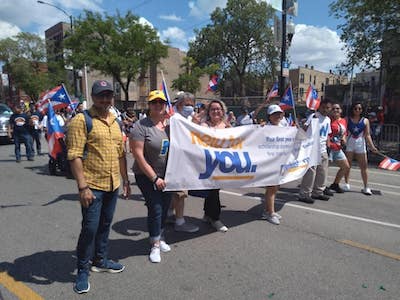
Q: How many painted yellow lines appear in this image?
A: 2